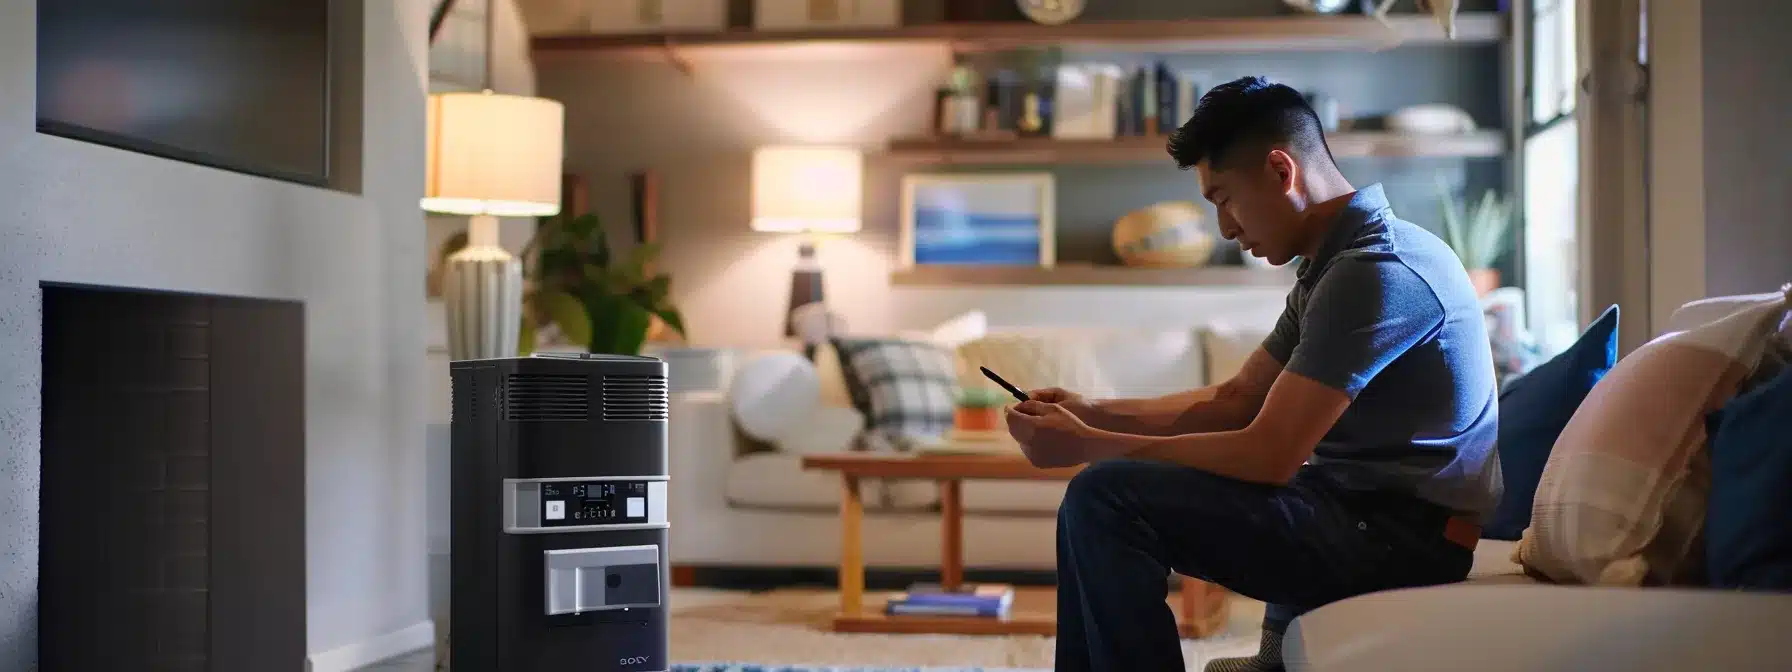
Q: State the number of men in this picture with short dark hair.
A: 1